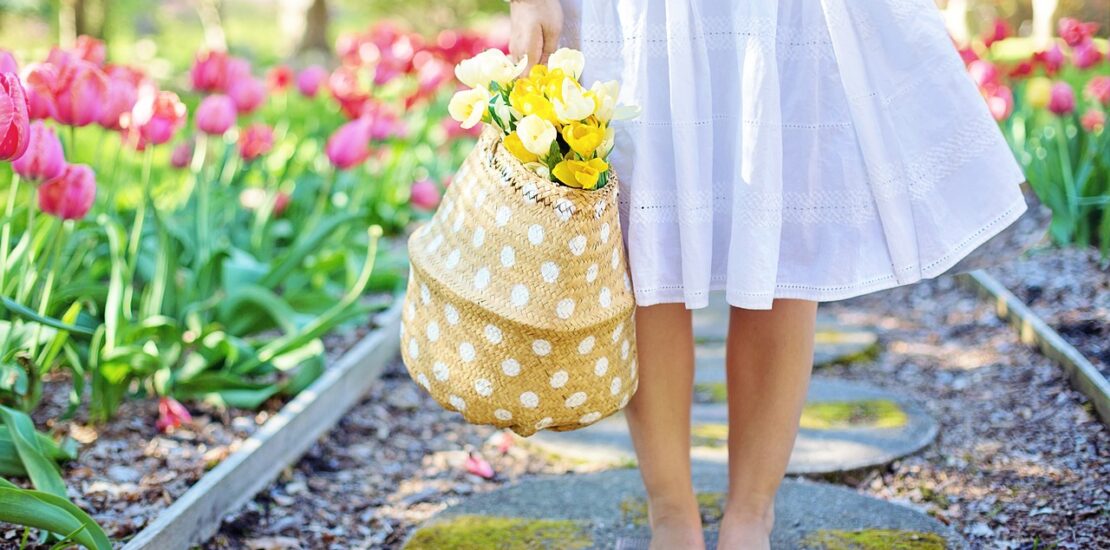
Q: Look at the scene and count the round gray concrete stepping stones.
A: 3